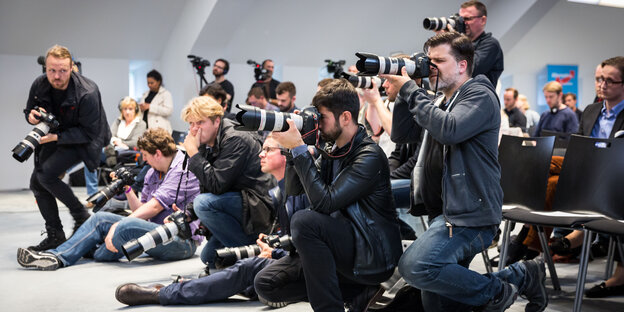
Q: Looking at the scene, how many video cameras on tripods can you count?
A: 3